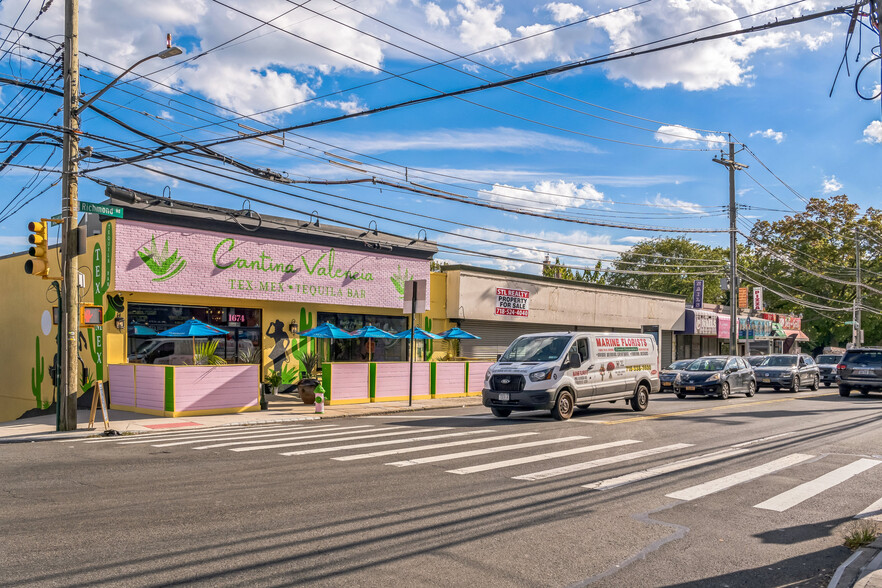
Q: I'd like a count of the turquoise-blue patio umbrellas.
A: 5